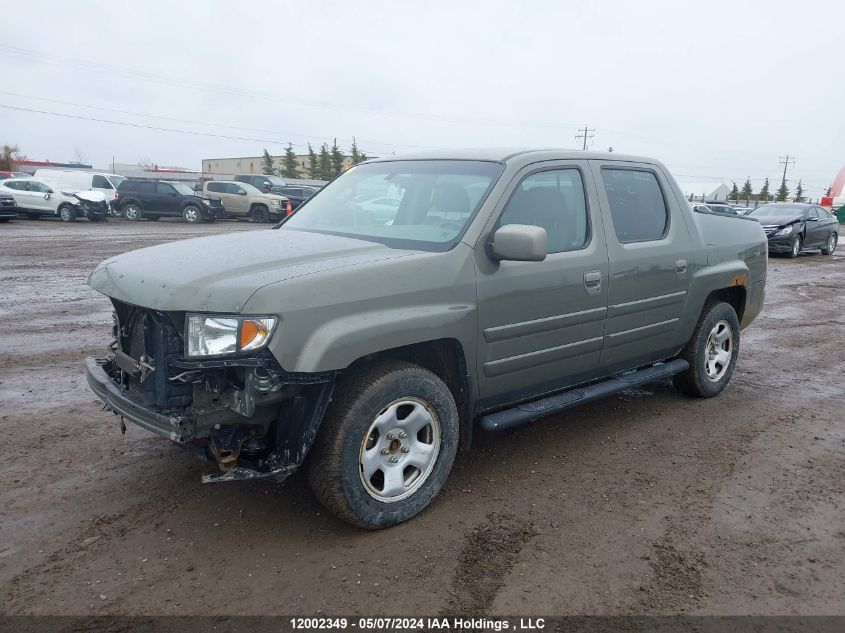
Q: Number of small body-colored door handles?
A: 2